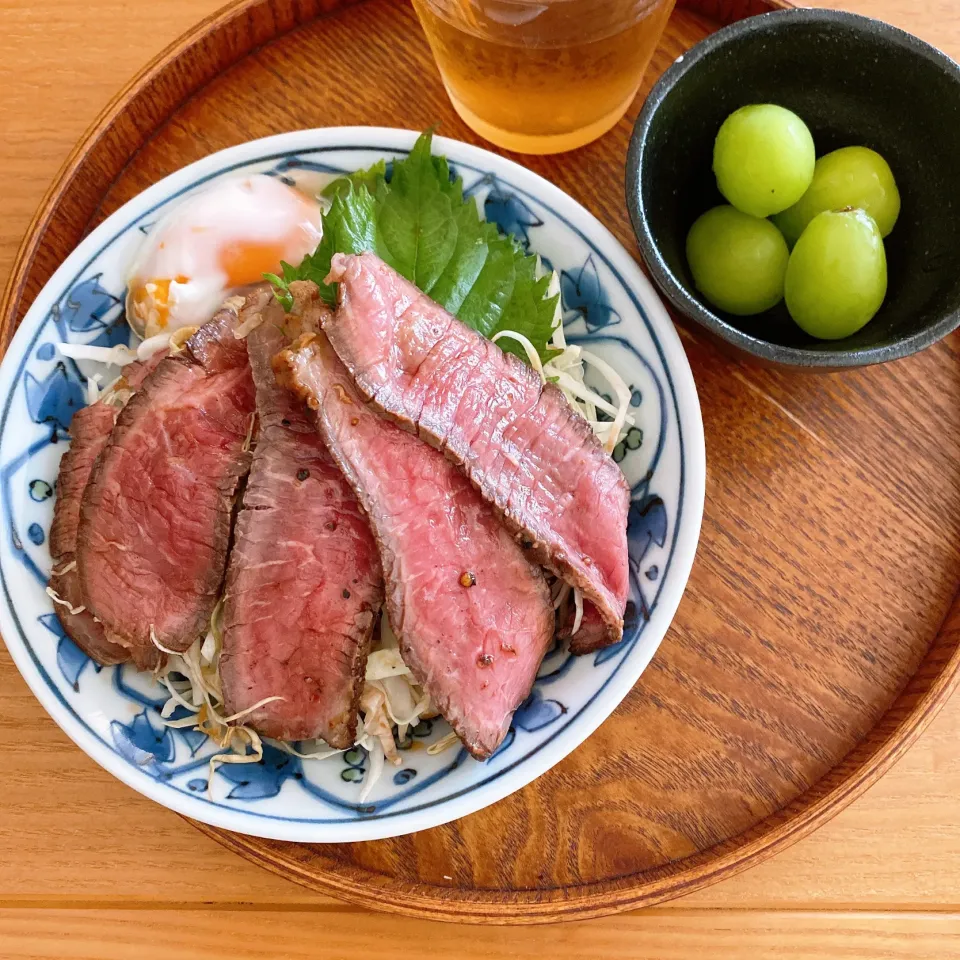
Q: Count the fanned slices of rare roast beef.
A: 5